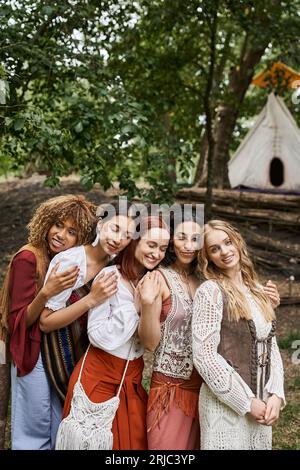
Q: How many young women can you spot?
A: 5